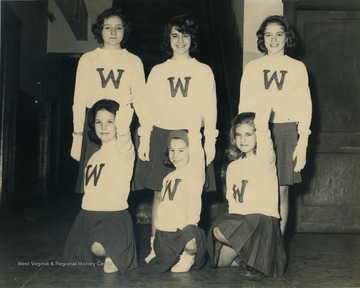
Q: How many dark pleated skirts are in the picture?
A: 6